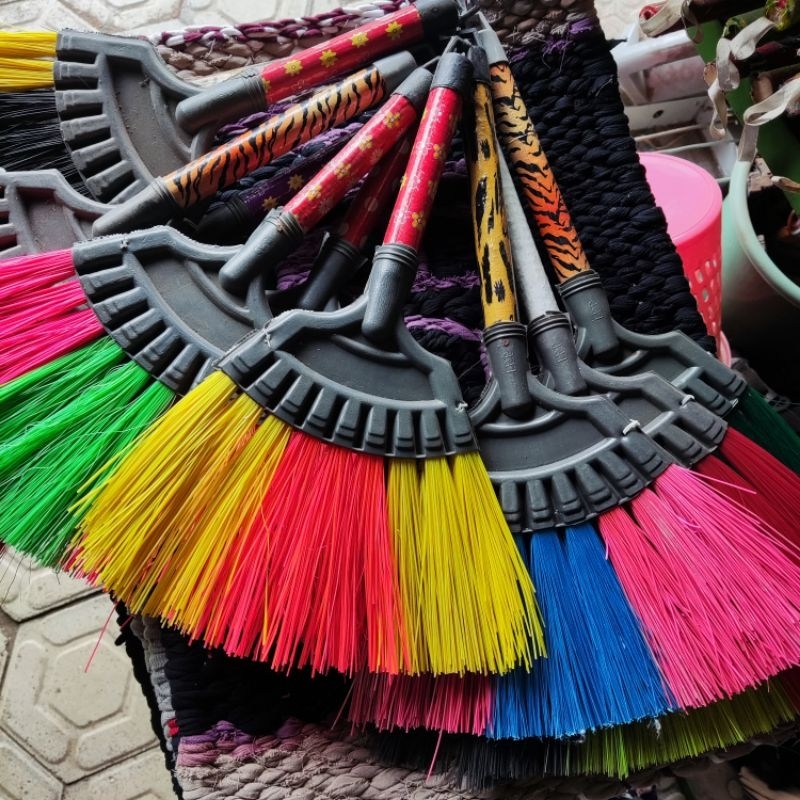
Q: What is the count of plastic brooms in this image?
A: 9